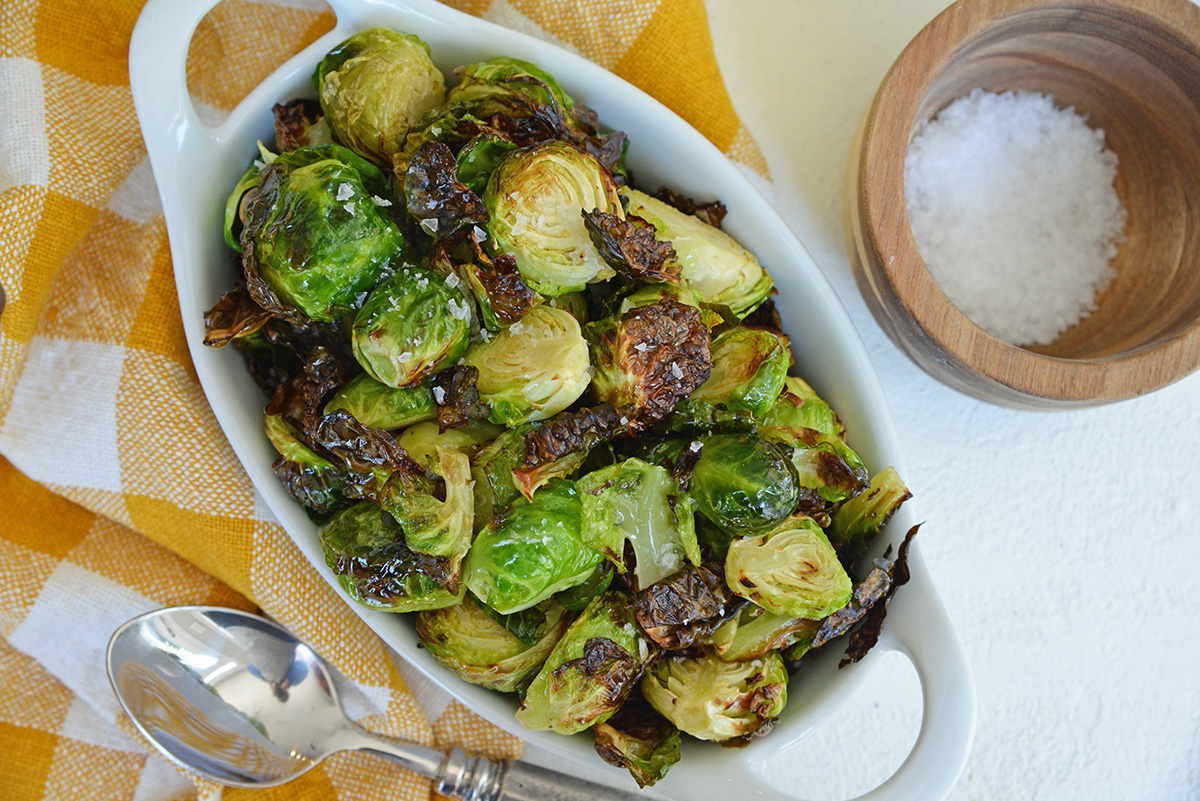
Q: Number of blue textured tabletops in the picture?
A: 0